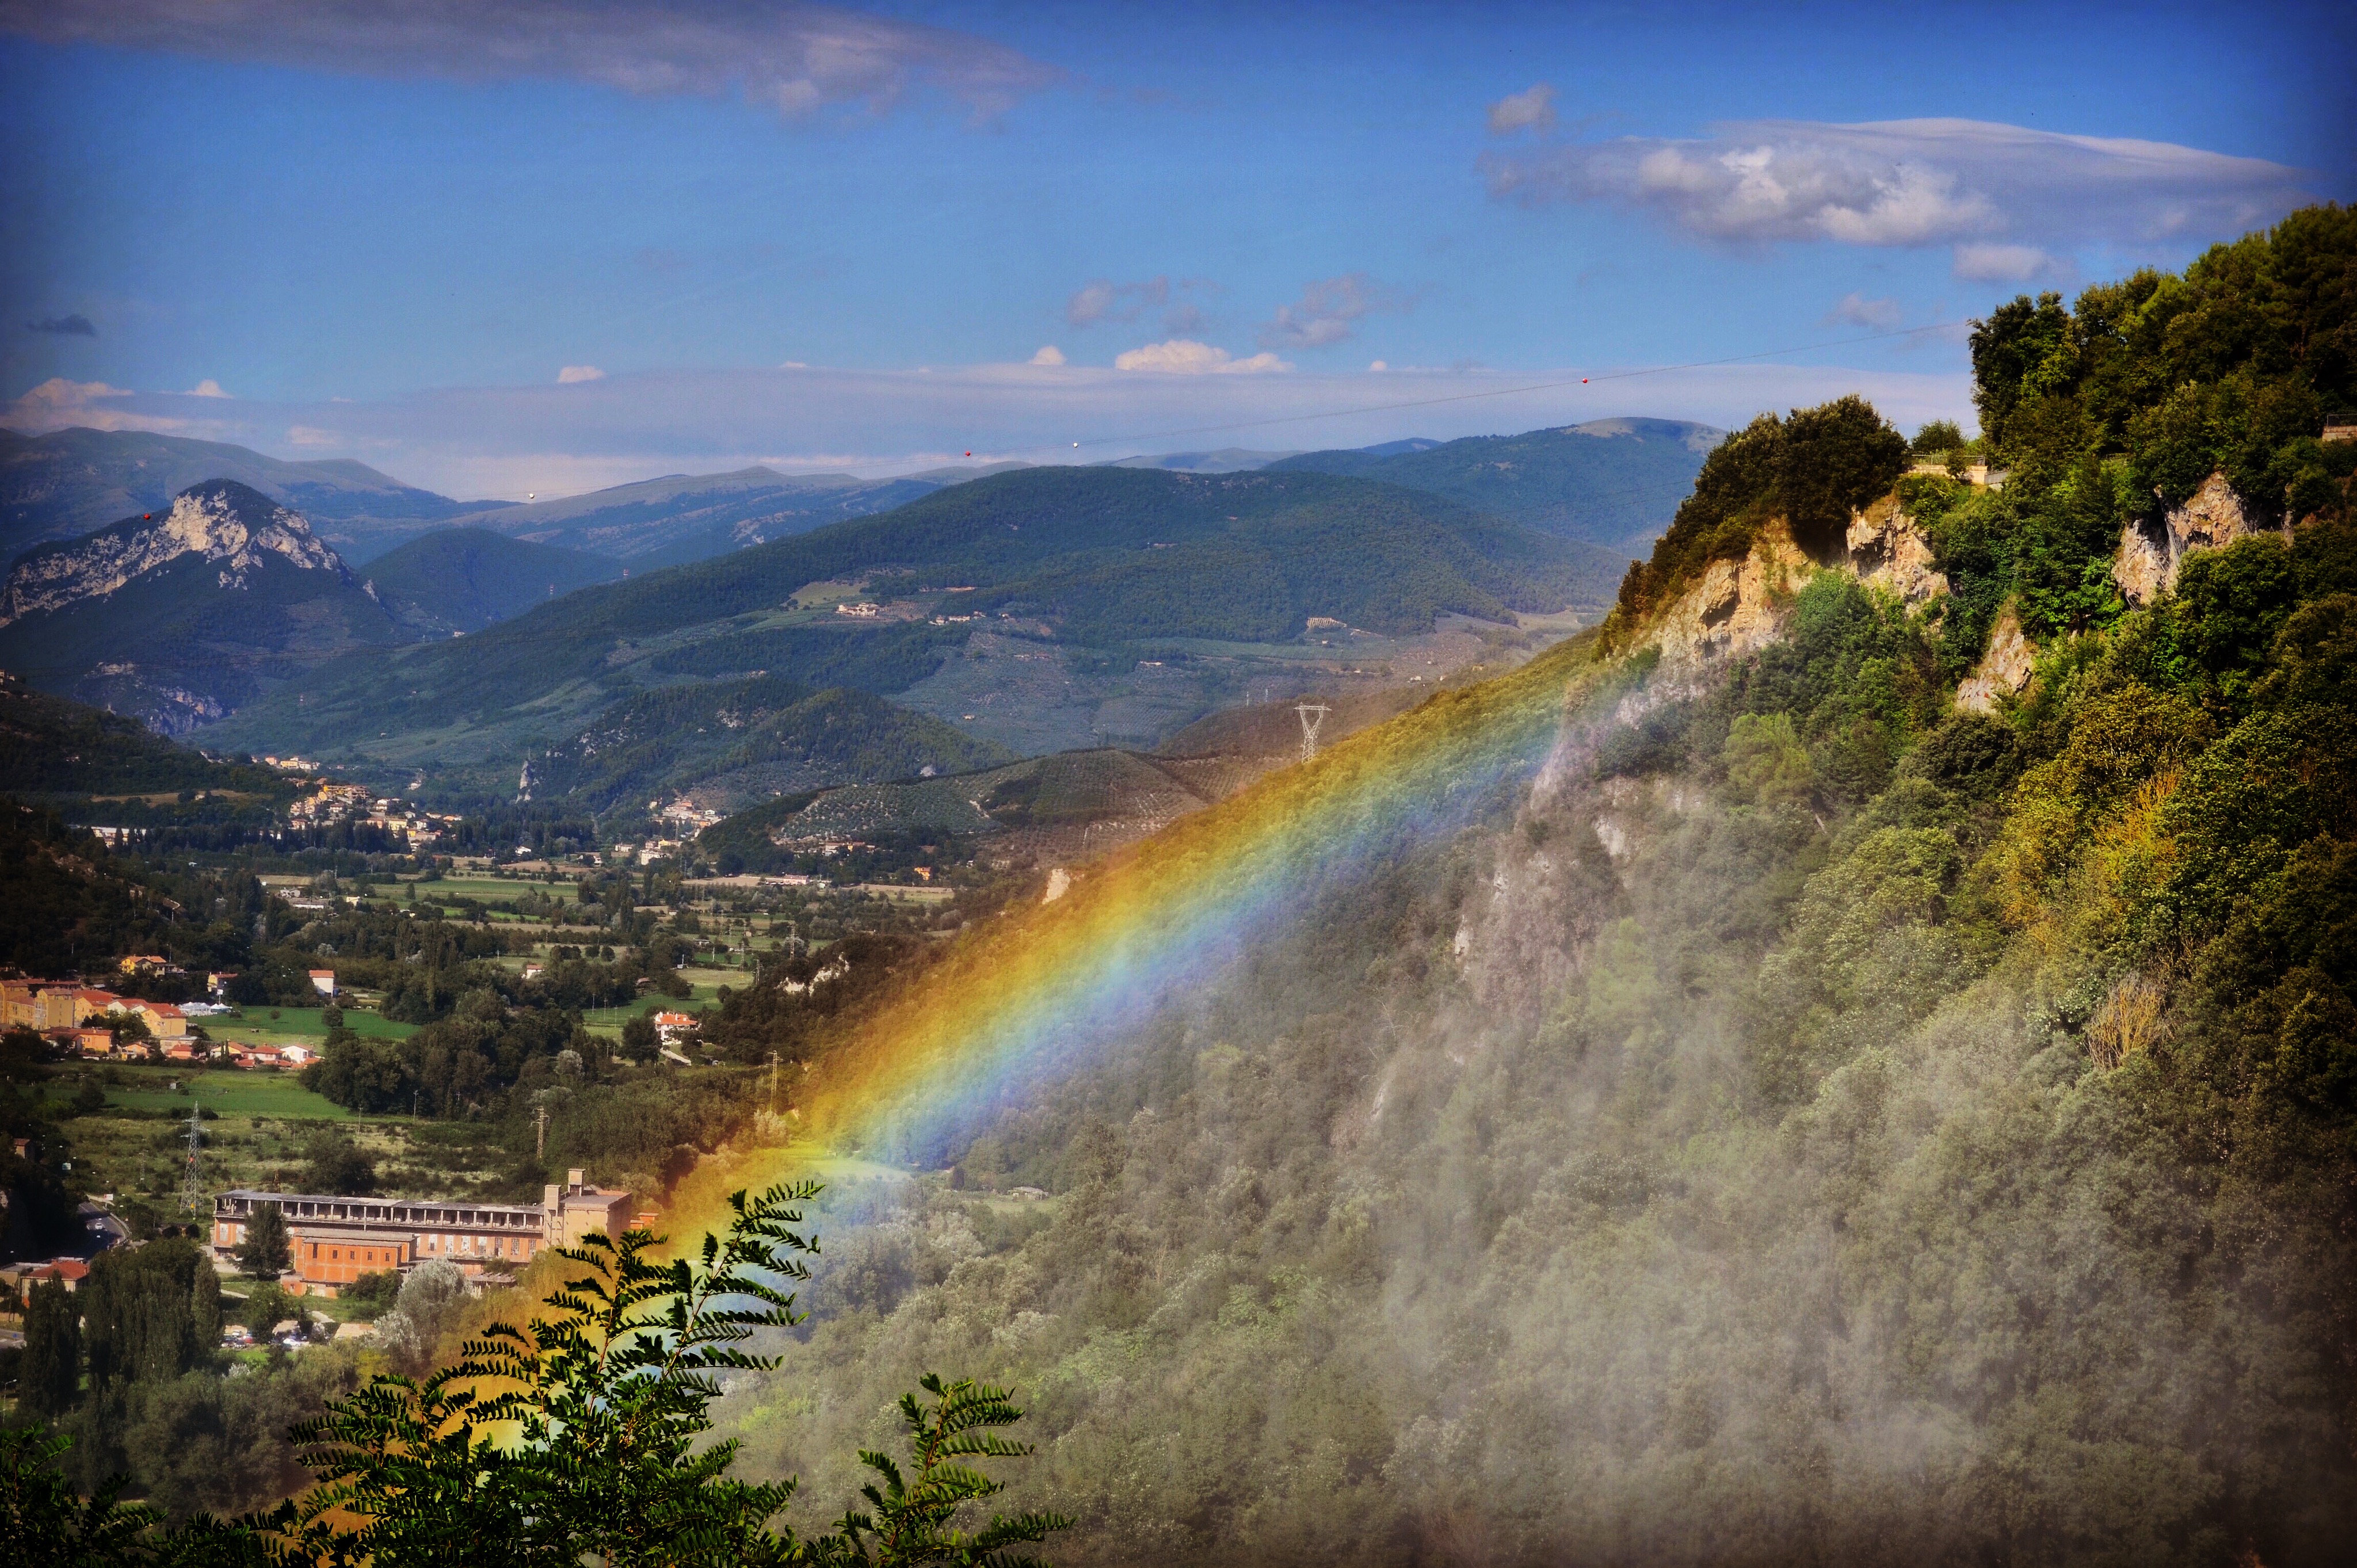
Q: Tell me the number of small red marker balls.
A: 3